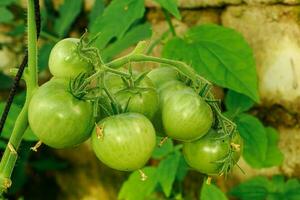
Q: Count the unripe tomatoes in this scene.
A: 8